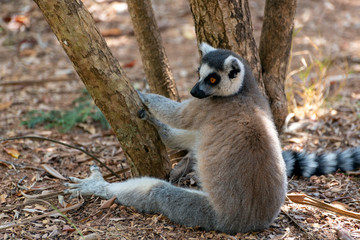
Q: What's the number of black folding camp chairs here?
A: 0